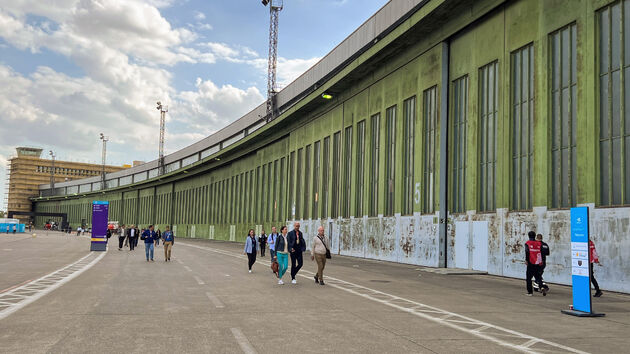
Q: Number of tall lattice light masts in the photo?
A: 4